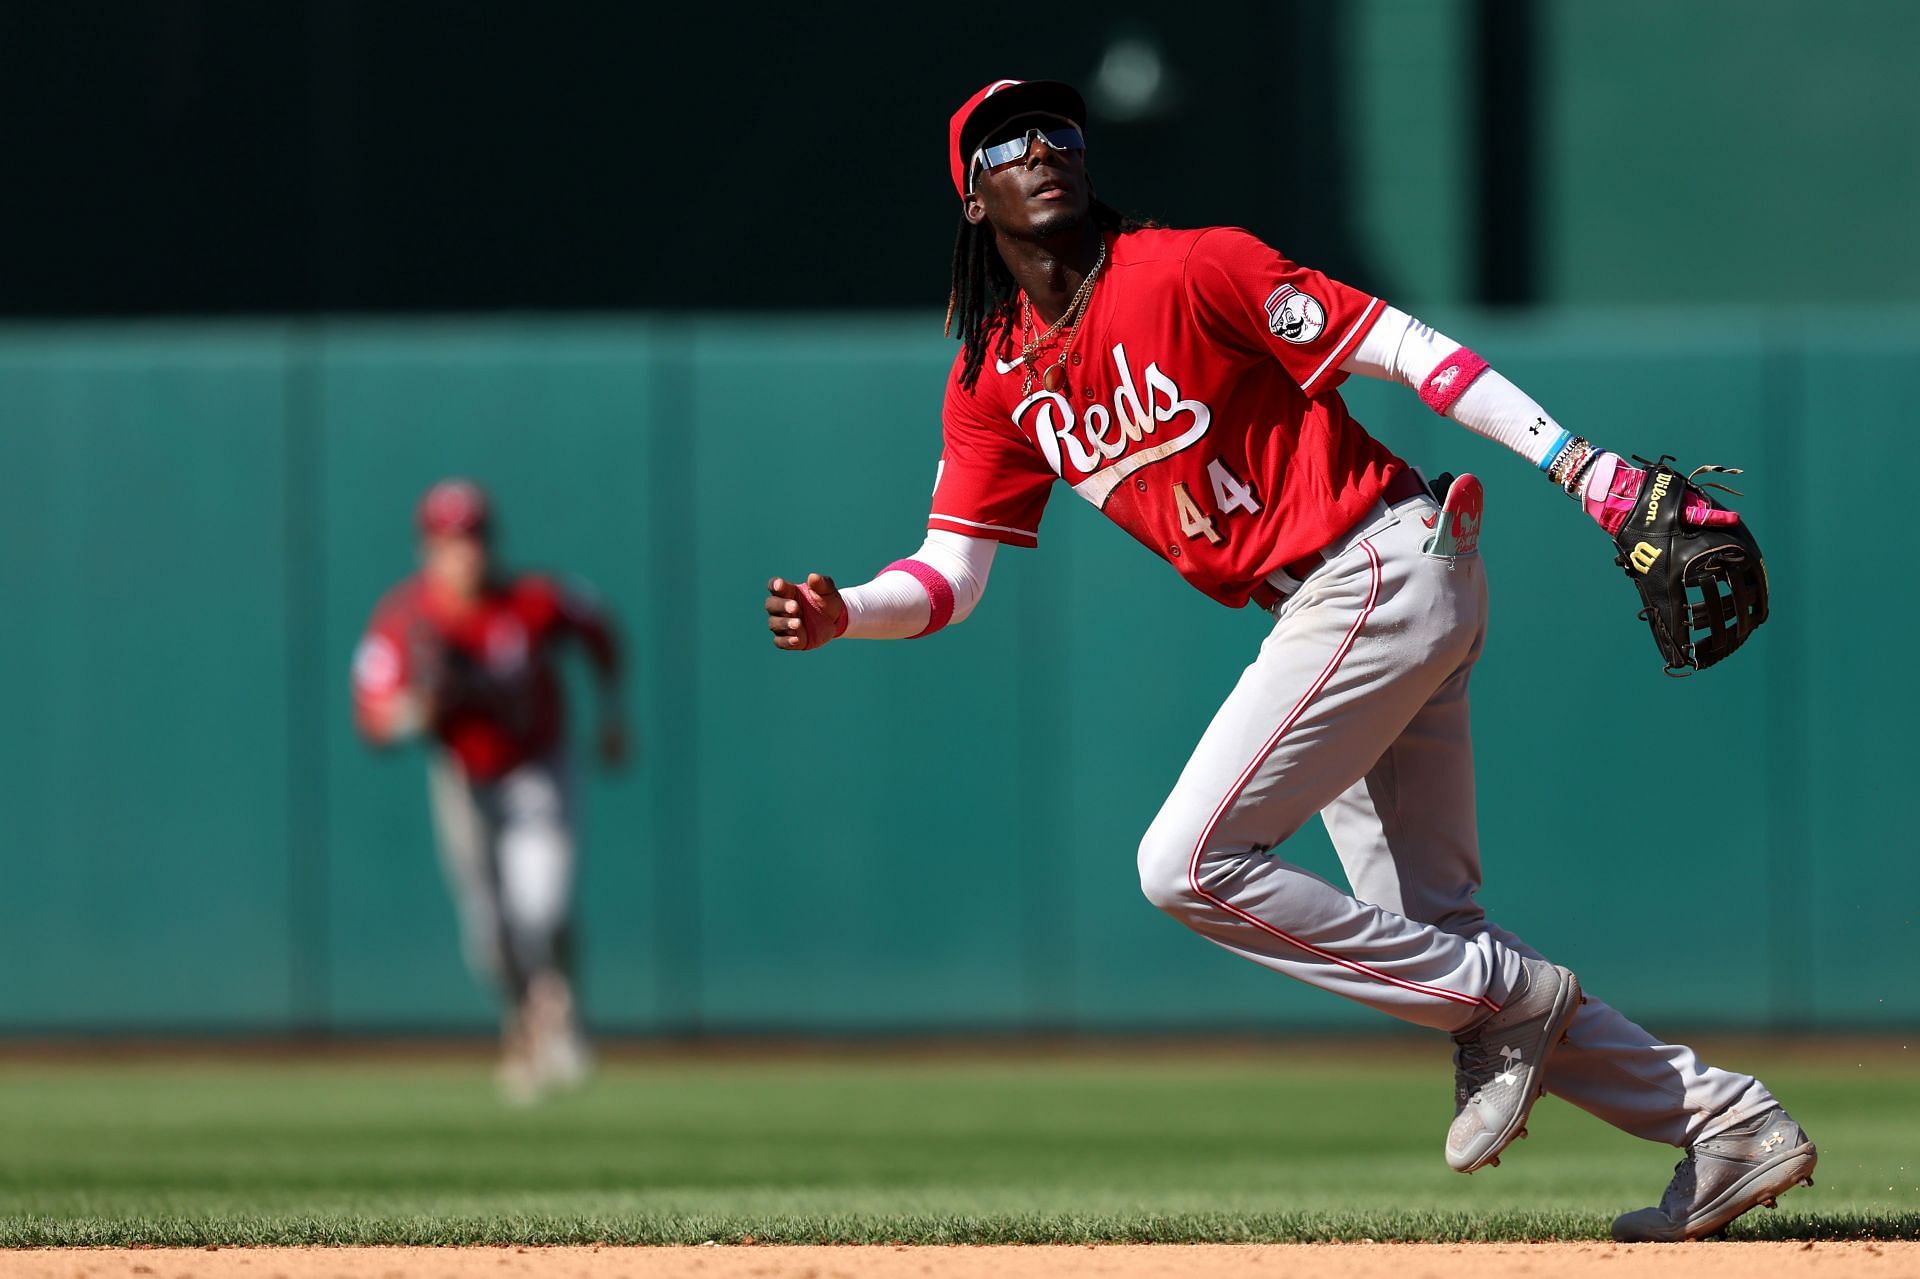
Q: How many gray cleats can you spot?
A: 2